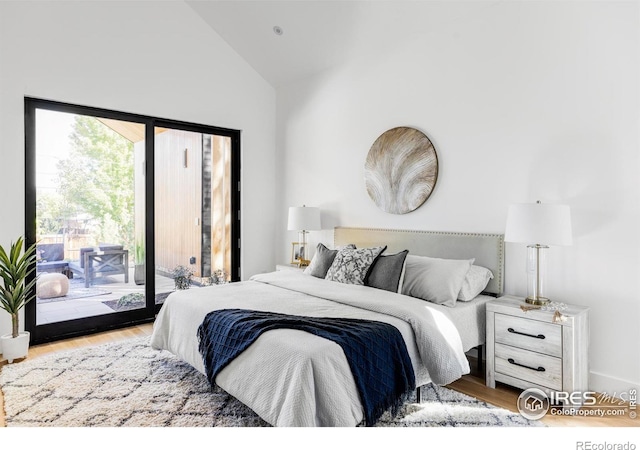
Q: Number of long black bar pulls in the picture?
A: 2